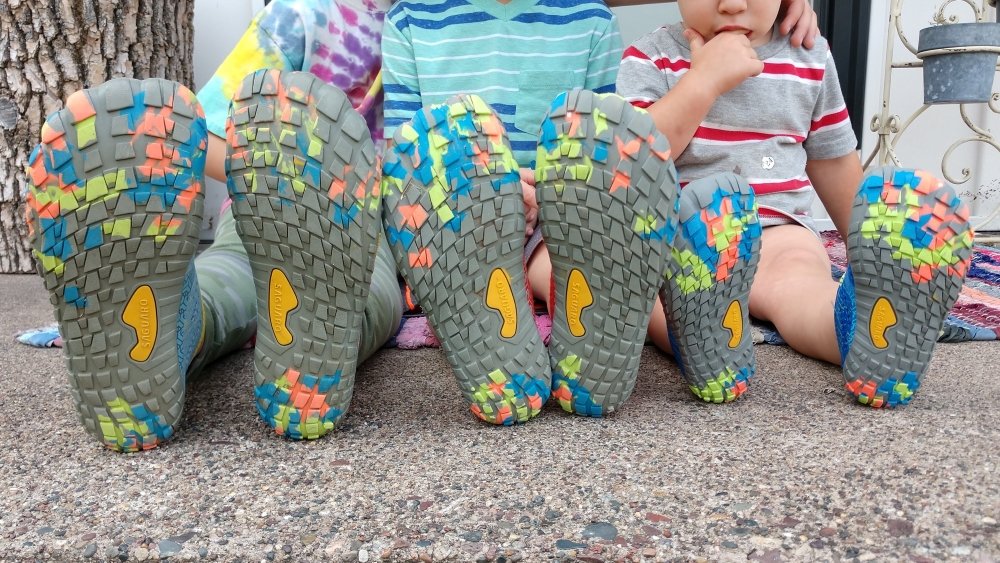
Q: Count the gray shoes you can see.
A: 6